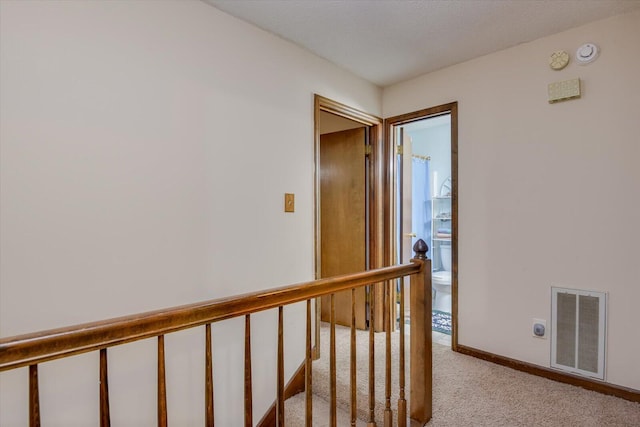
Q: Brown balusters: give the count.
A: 12